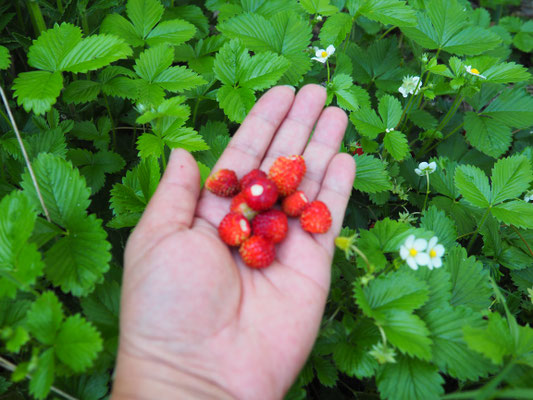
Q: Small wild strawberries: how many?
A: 10